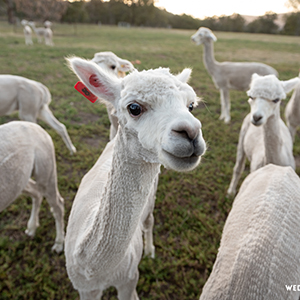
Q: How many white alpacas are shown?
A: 11